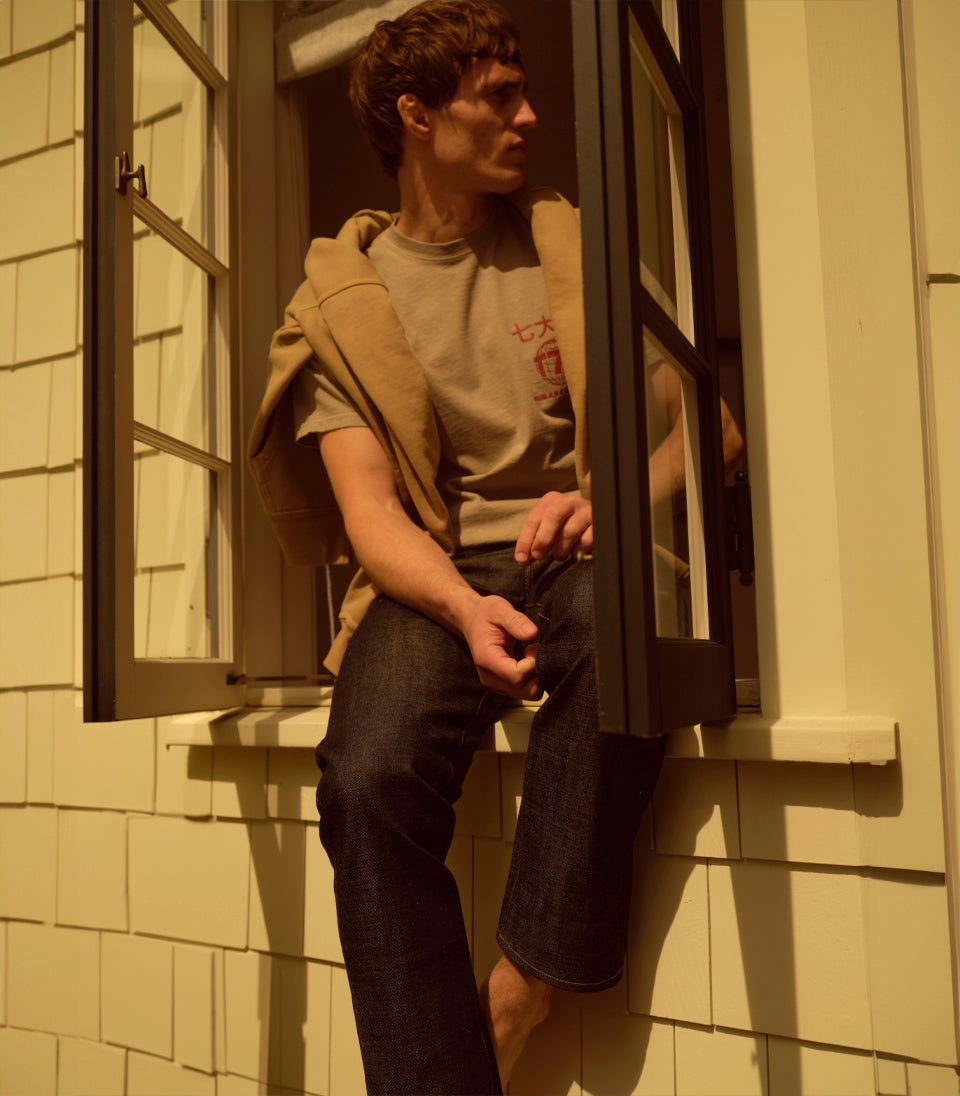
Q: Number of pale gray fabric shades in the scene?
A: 1